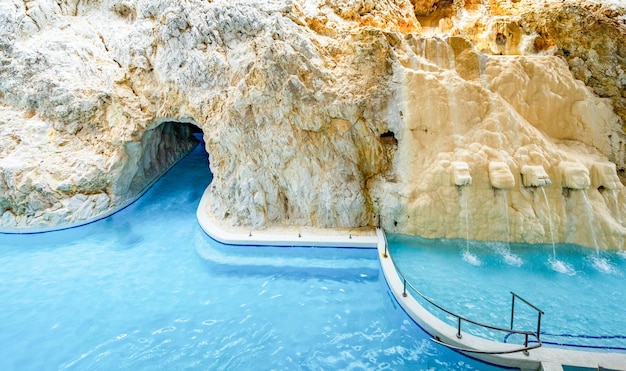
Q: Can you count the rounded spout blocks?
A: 5